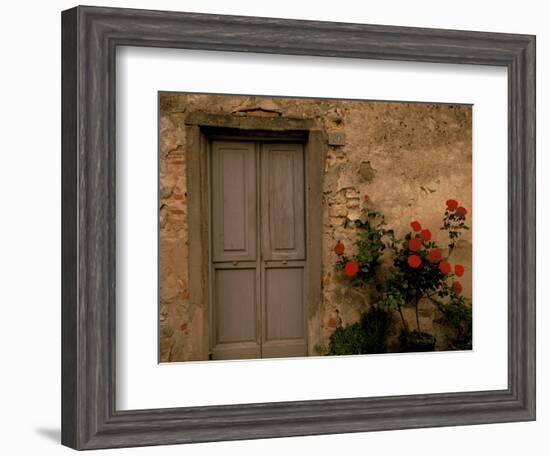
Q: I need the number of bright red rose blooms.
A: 12